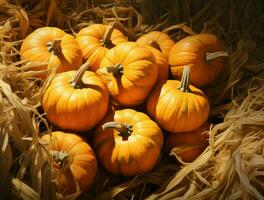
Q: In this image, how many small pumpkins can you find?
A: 10